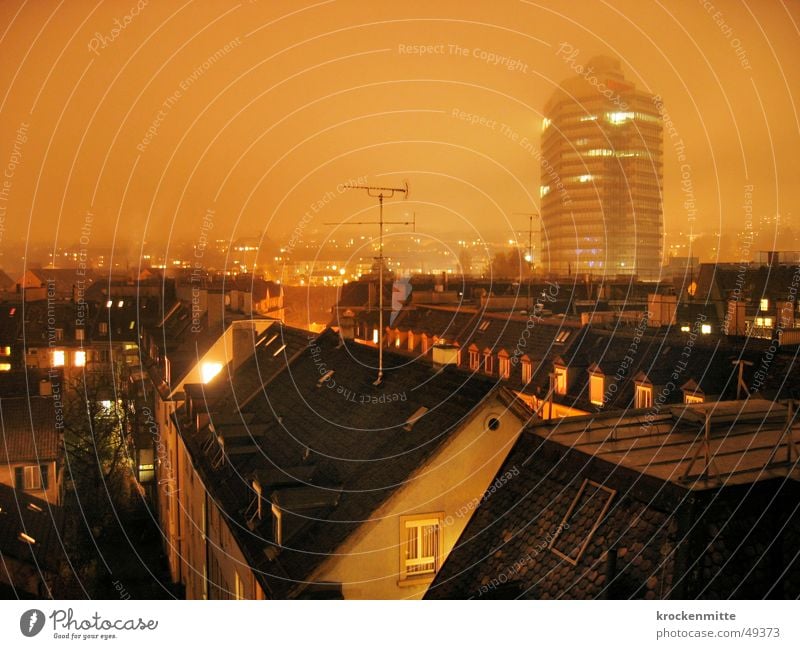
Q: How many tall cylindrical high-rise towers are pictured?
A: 1